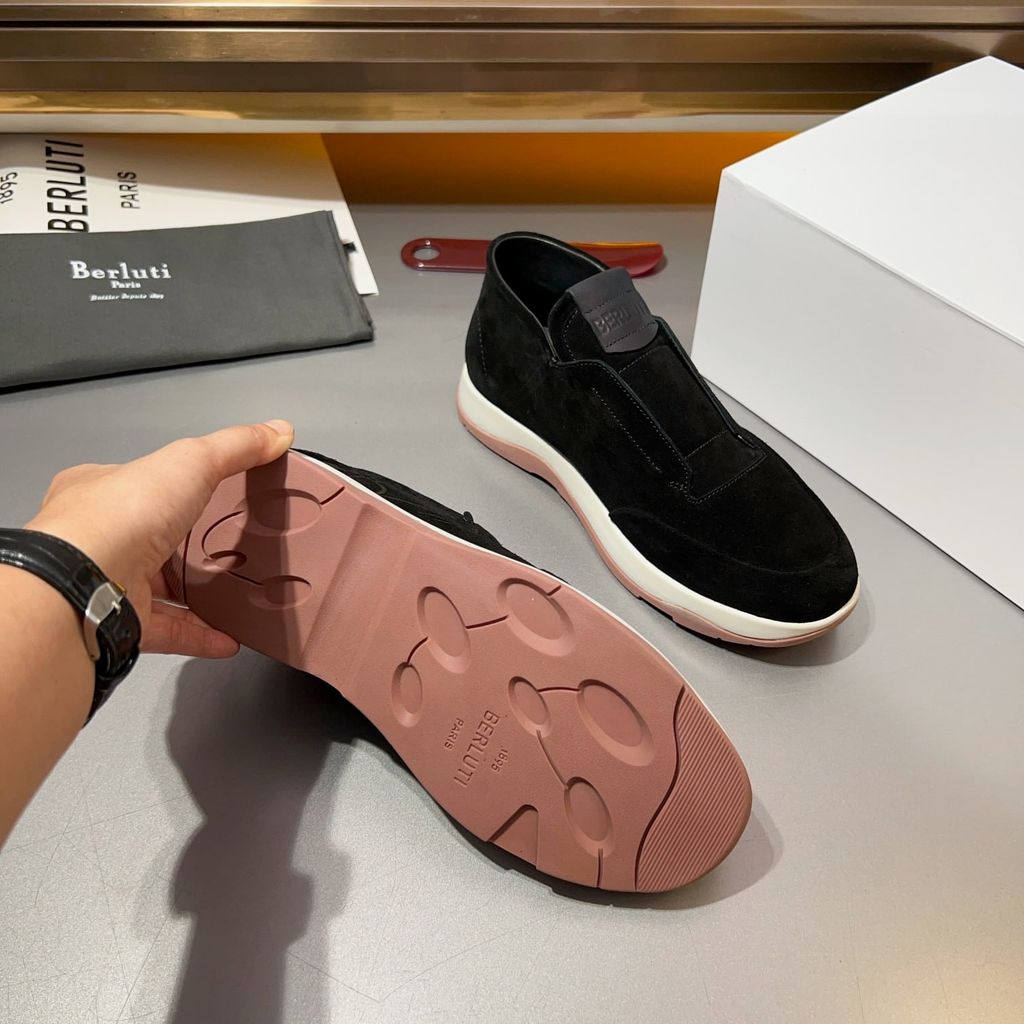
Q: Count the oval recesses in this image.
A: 9